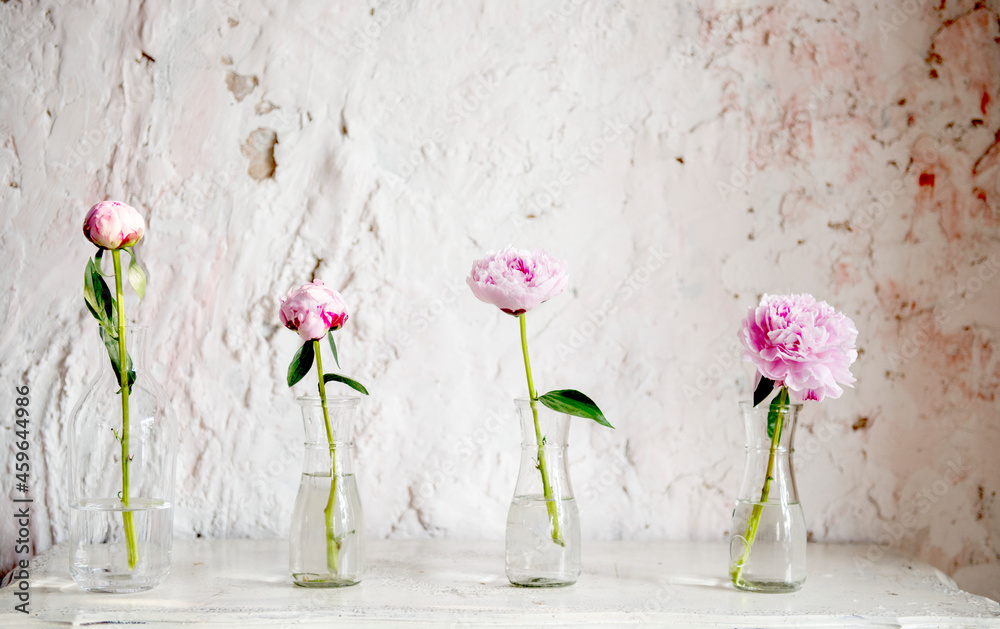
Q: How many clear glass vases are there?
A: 4